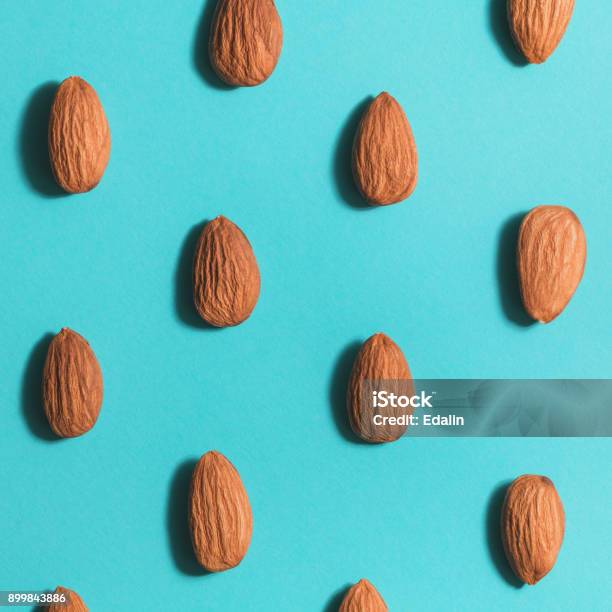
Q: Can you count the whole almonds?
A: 8